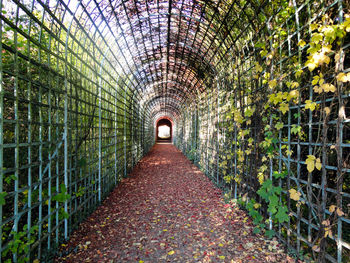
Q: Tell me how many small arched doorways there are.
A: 1